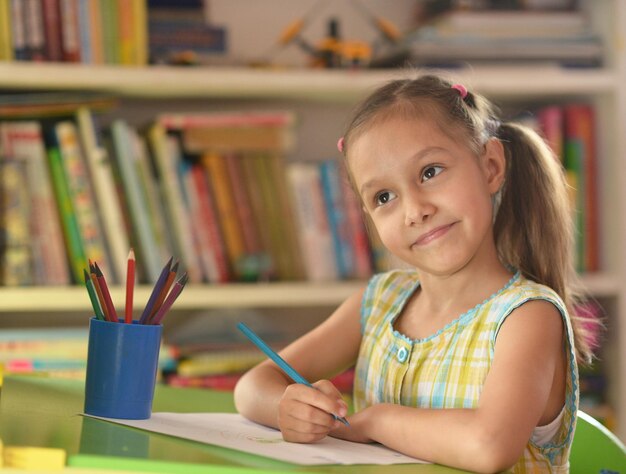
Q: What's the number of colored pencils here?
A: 8